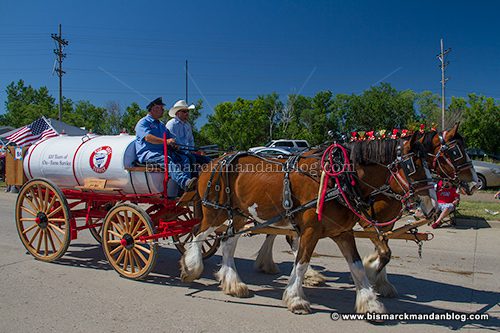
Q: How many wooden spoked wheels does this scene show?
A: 4